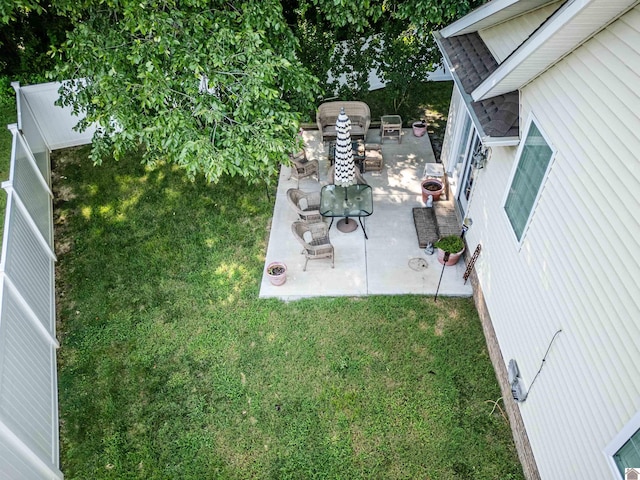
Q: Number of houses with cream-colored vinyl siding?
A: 1